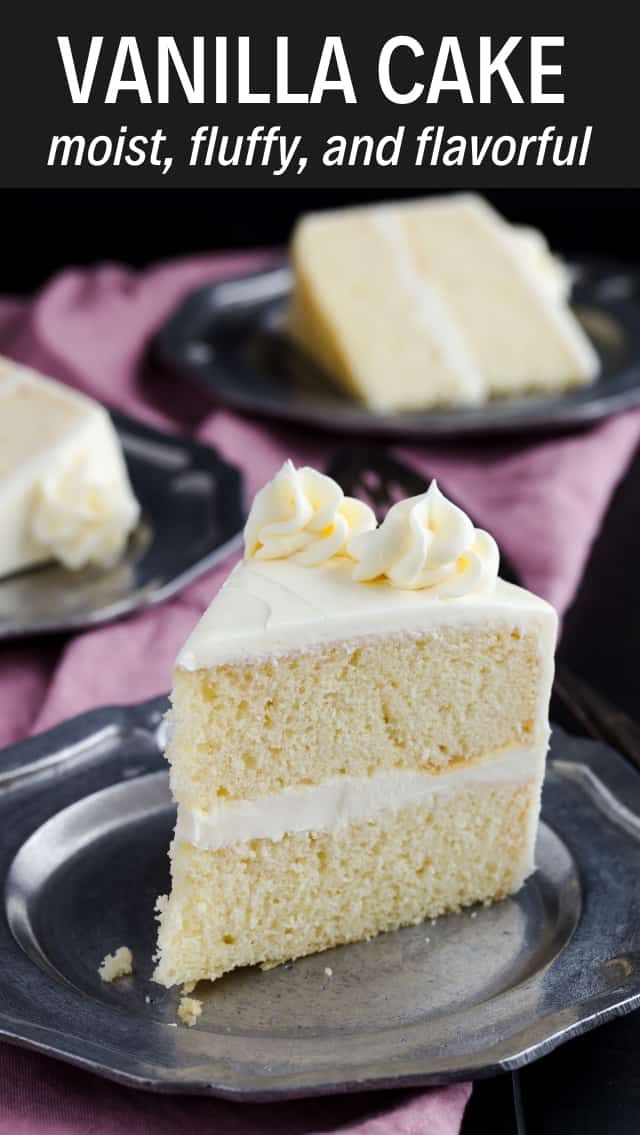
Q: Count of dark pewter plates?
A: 3